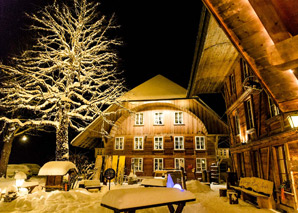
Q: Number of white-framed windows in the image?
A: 12